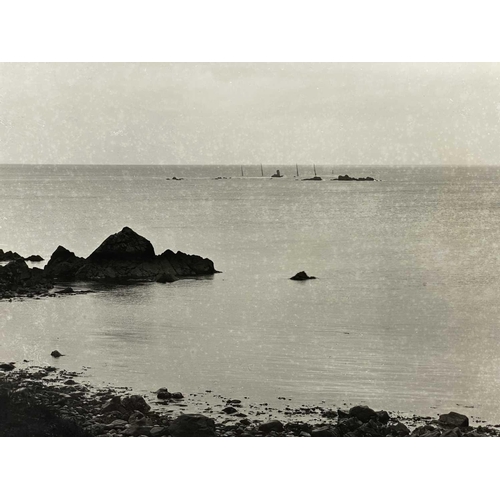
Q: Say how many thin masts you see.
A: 4